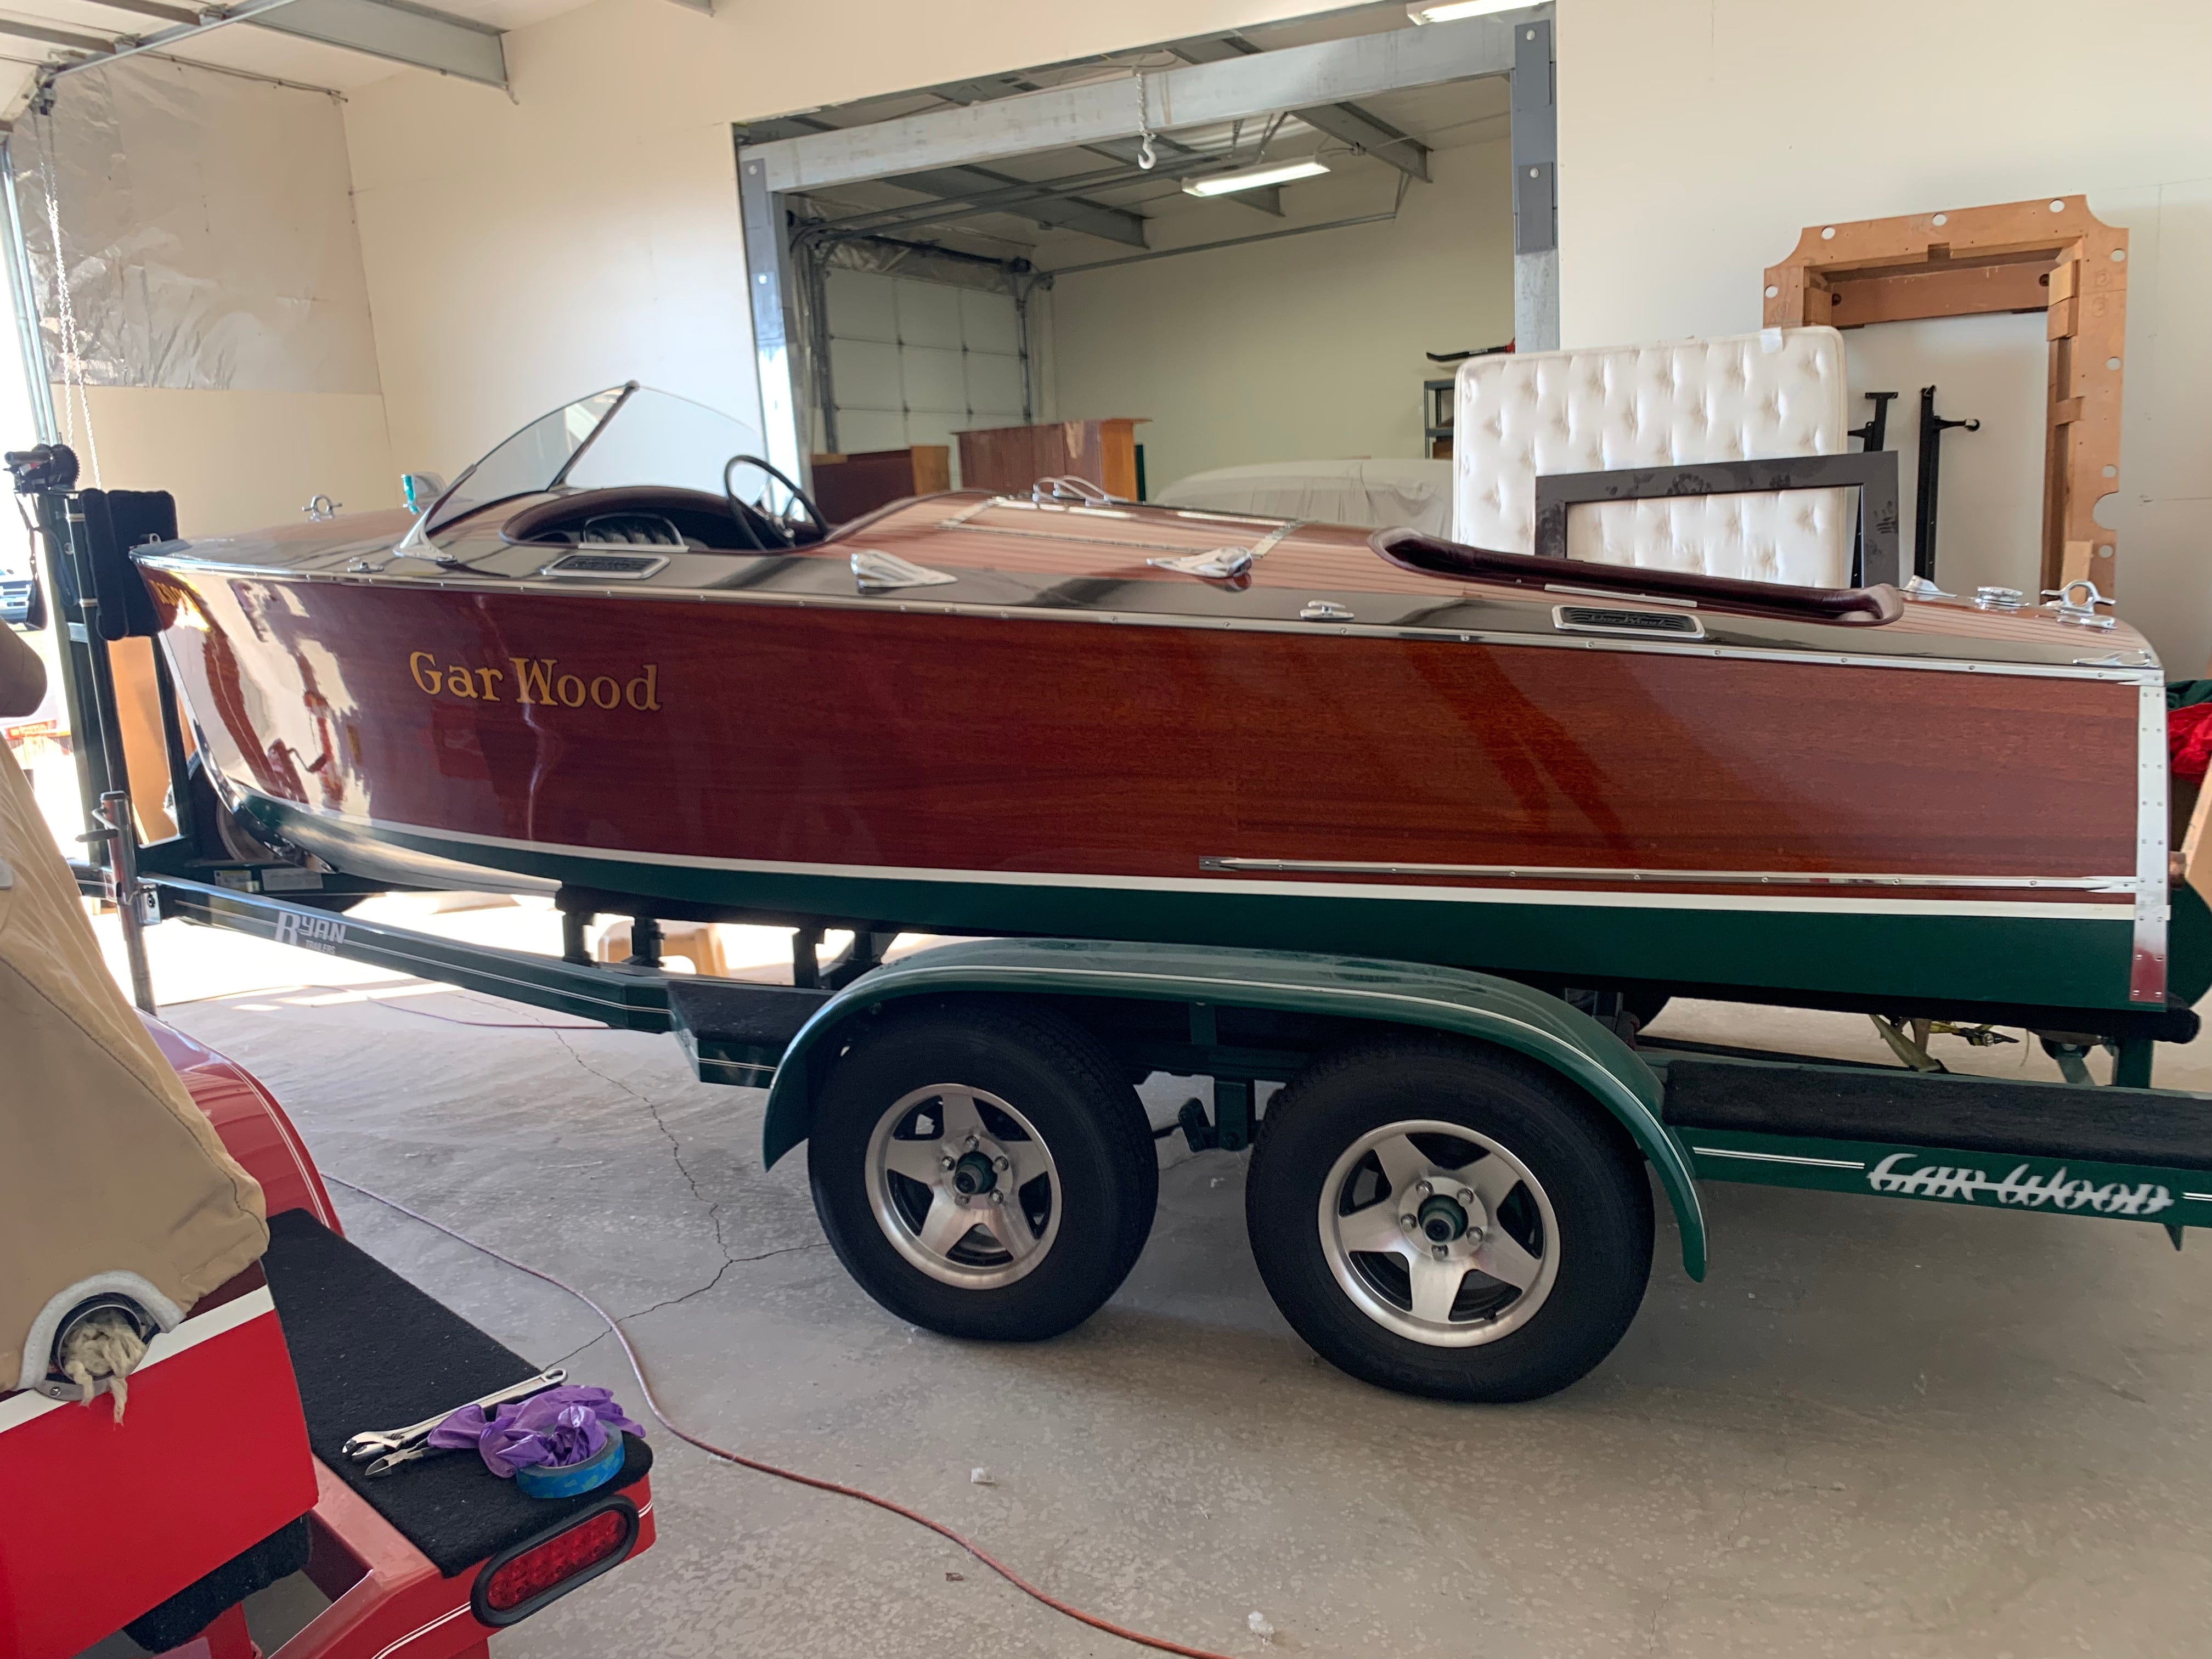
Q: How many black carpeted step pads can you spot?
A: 3